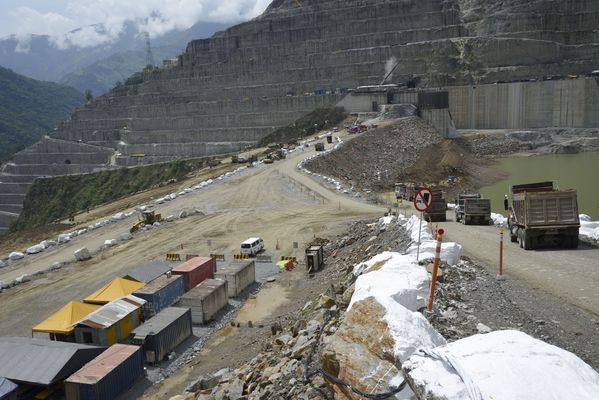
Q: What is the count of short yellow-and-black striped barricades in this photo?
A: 4